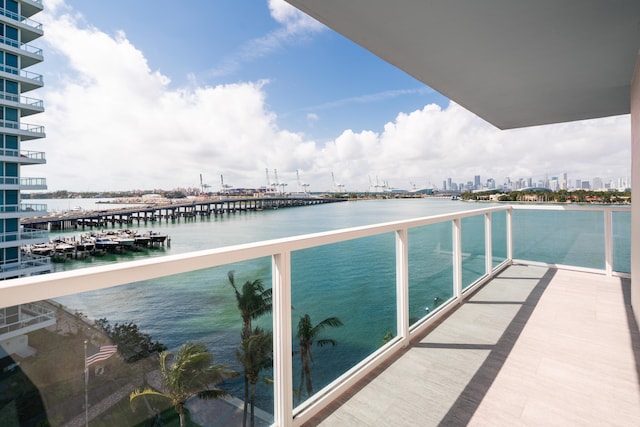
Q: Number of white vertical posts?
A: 6